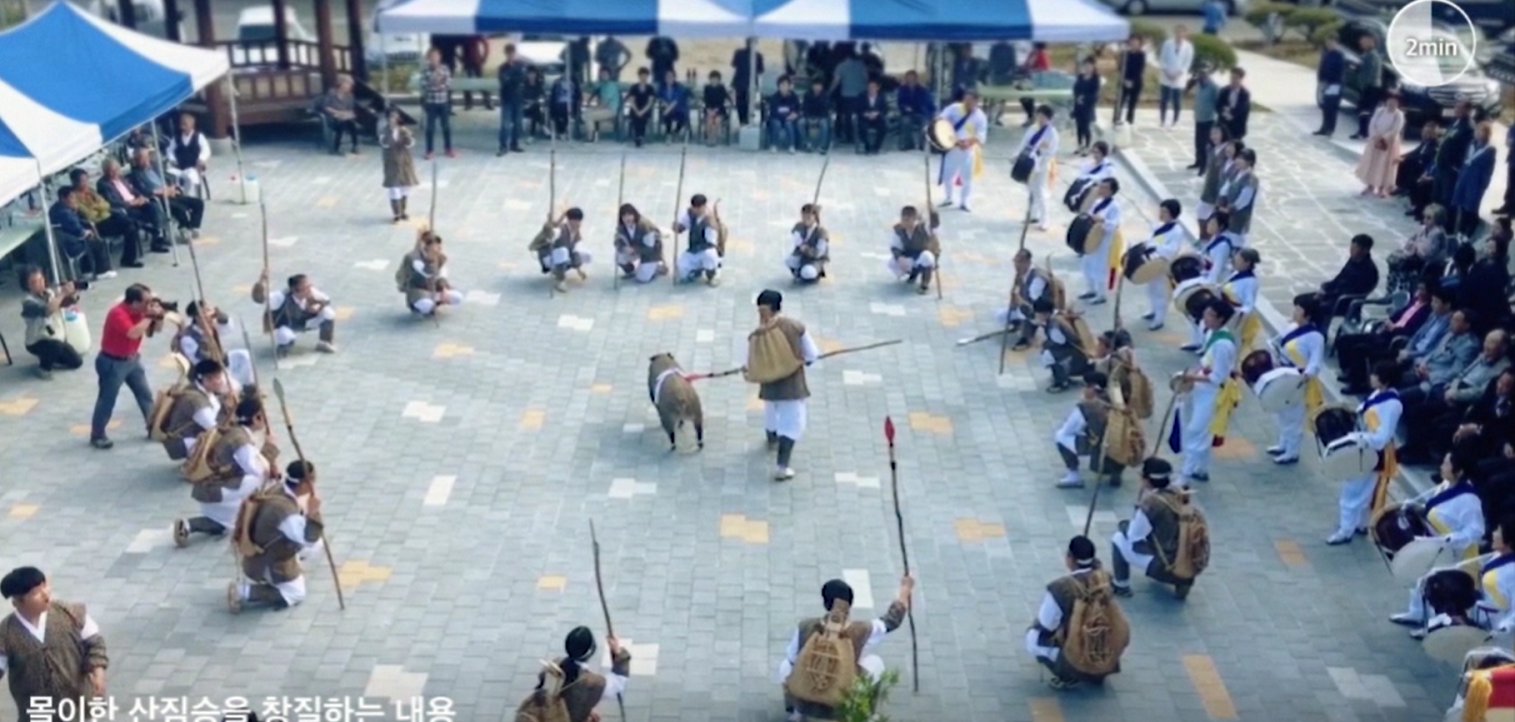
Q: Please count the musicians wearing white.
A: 12